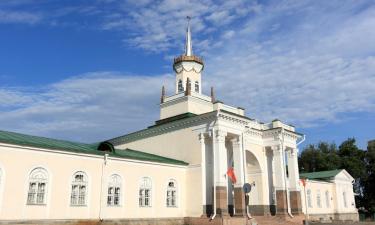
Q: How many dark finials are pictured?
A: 3